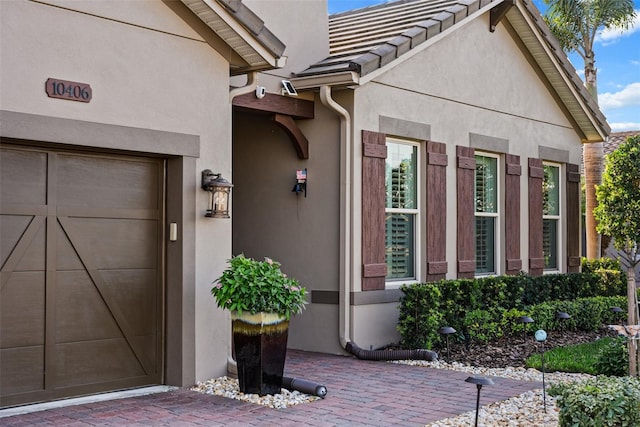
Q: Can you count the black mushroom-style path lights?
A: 5